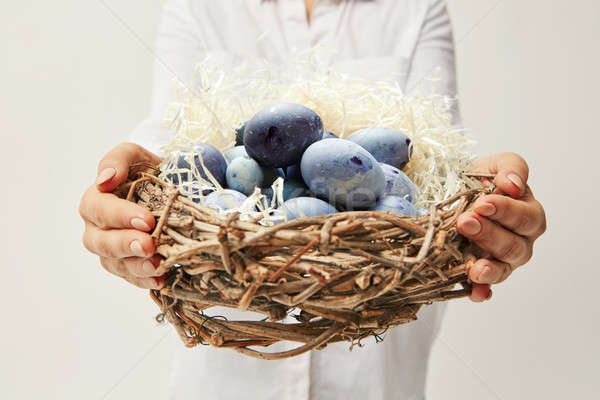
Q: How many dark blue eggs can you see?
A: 1